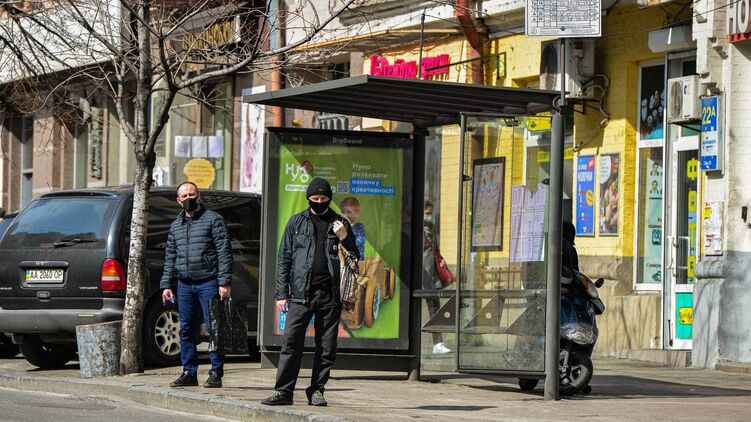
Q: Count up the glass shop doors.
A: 1